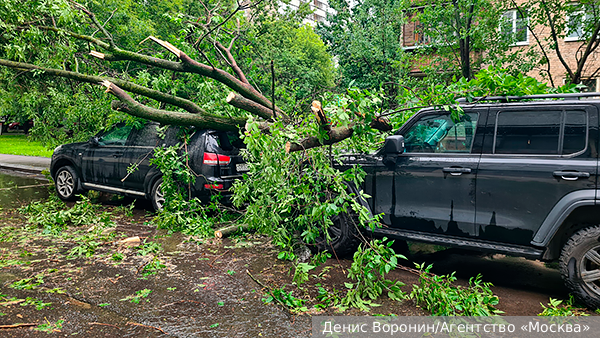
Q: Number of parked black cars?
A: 2